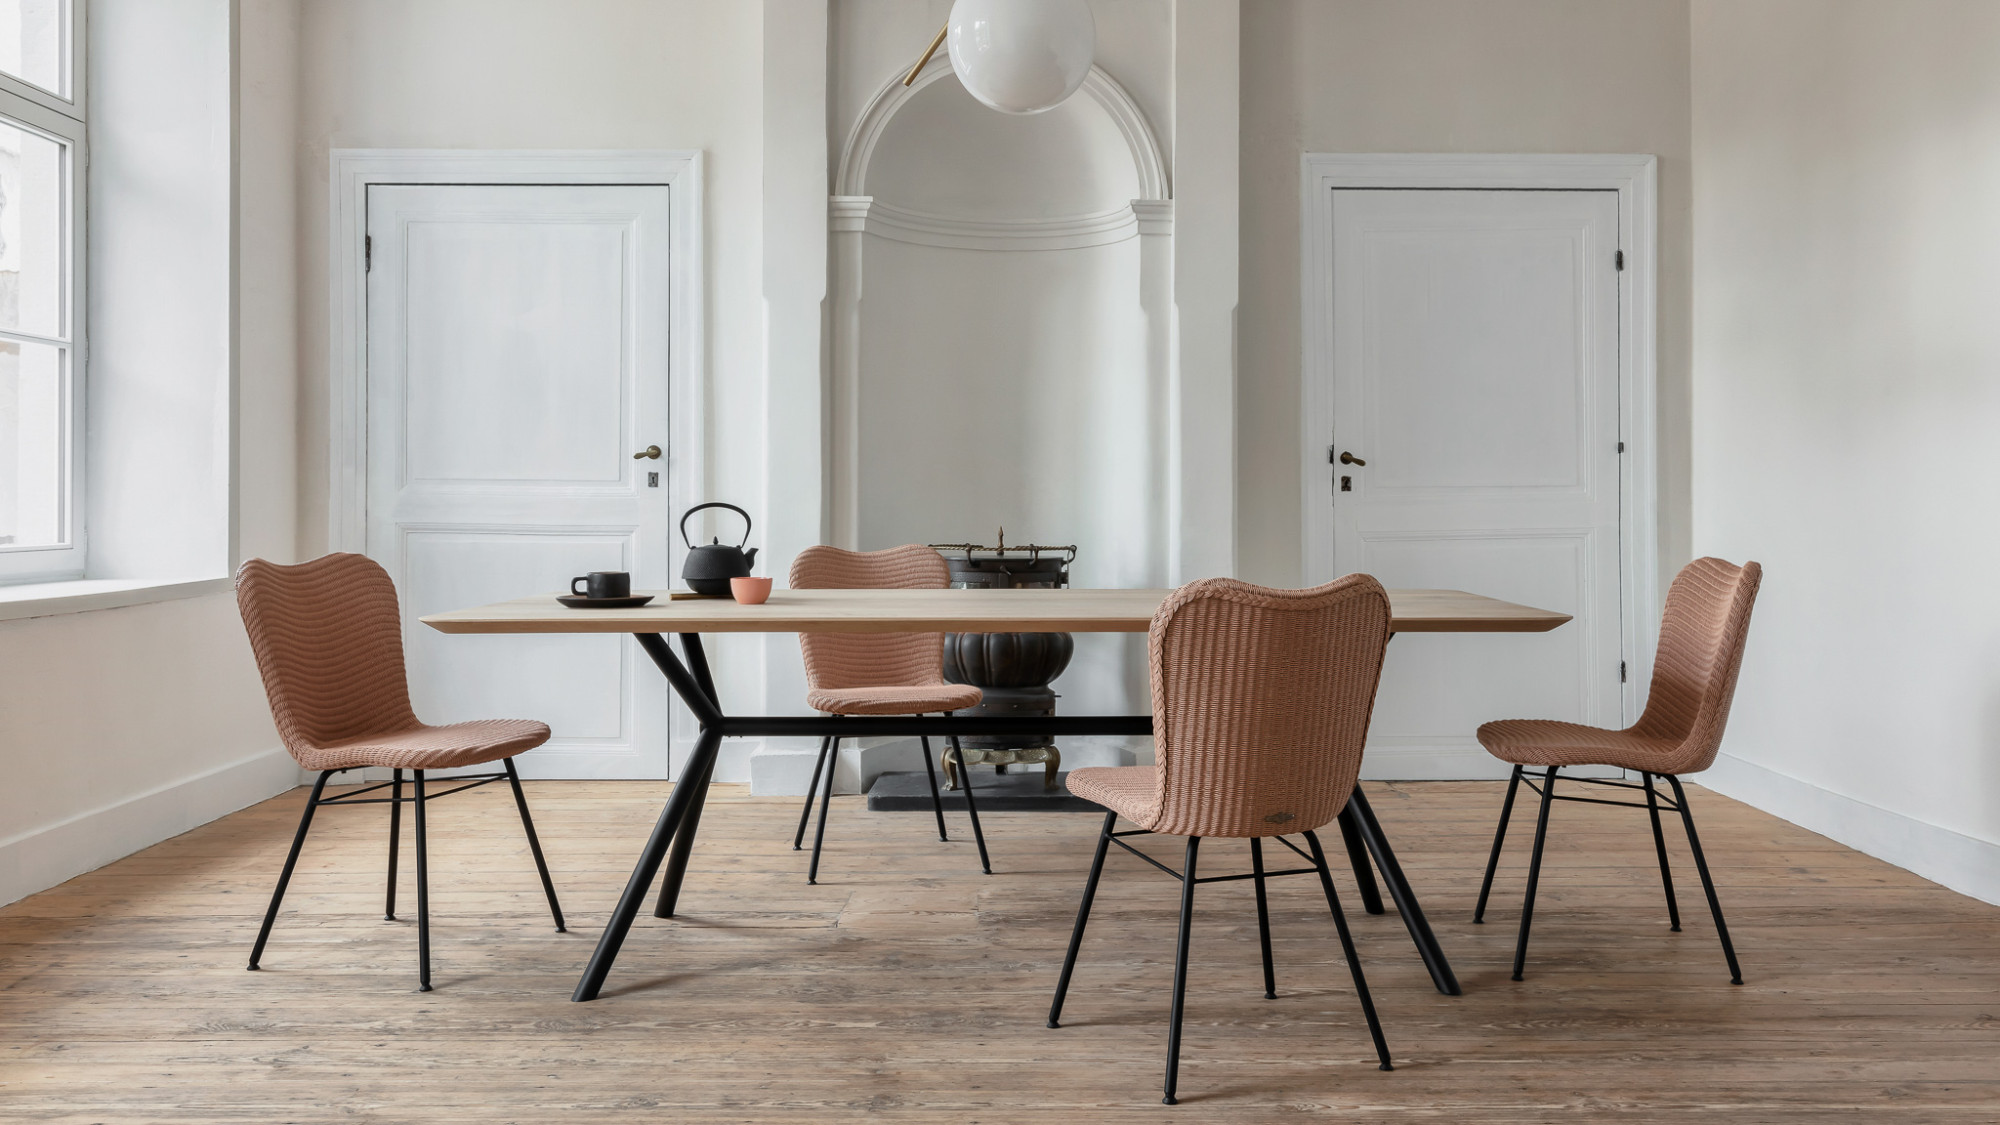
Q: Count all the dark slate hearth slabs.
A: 1